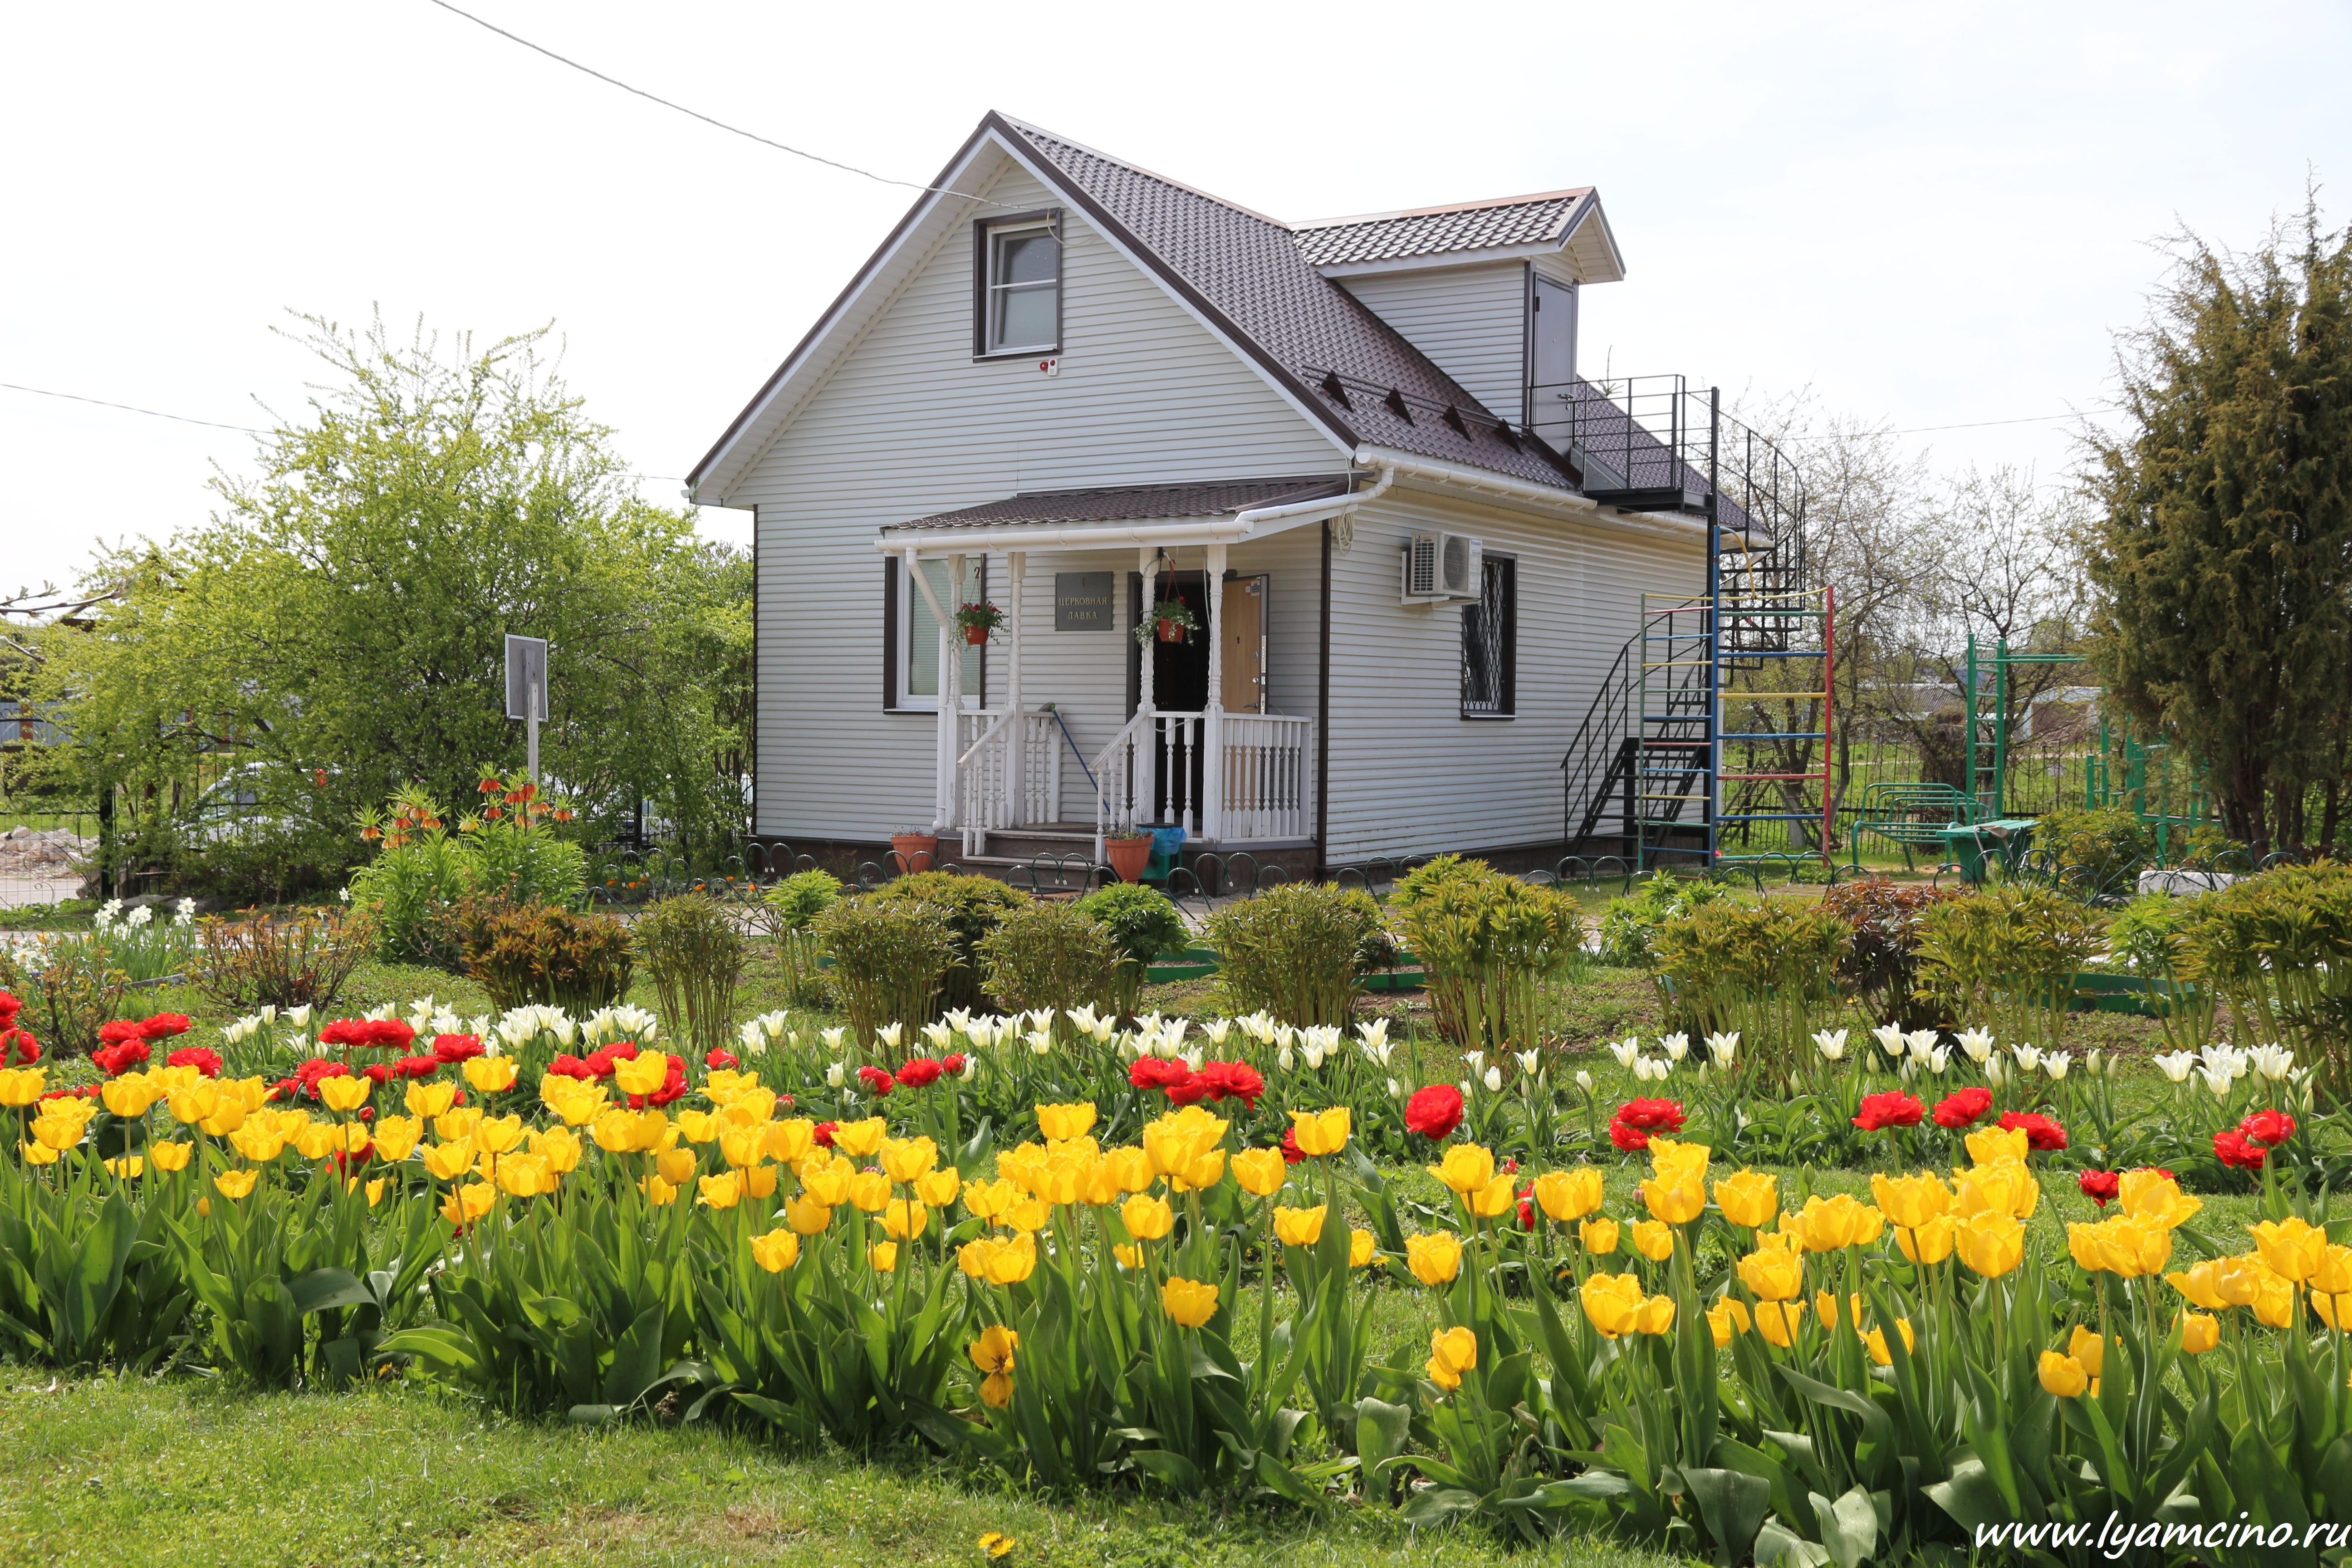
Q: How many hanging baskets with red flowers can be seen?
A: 2